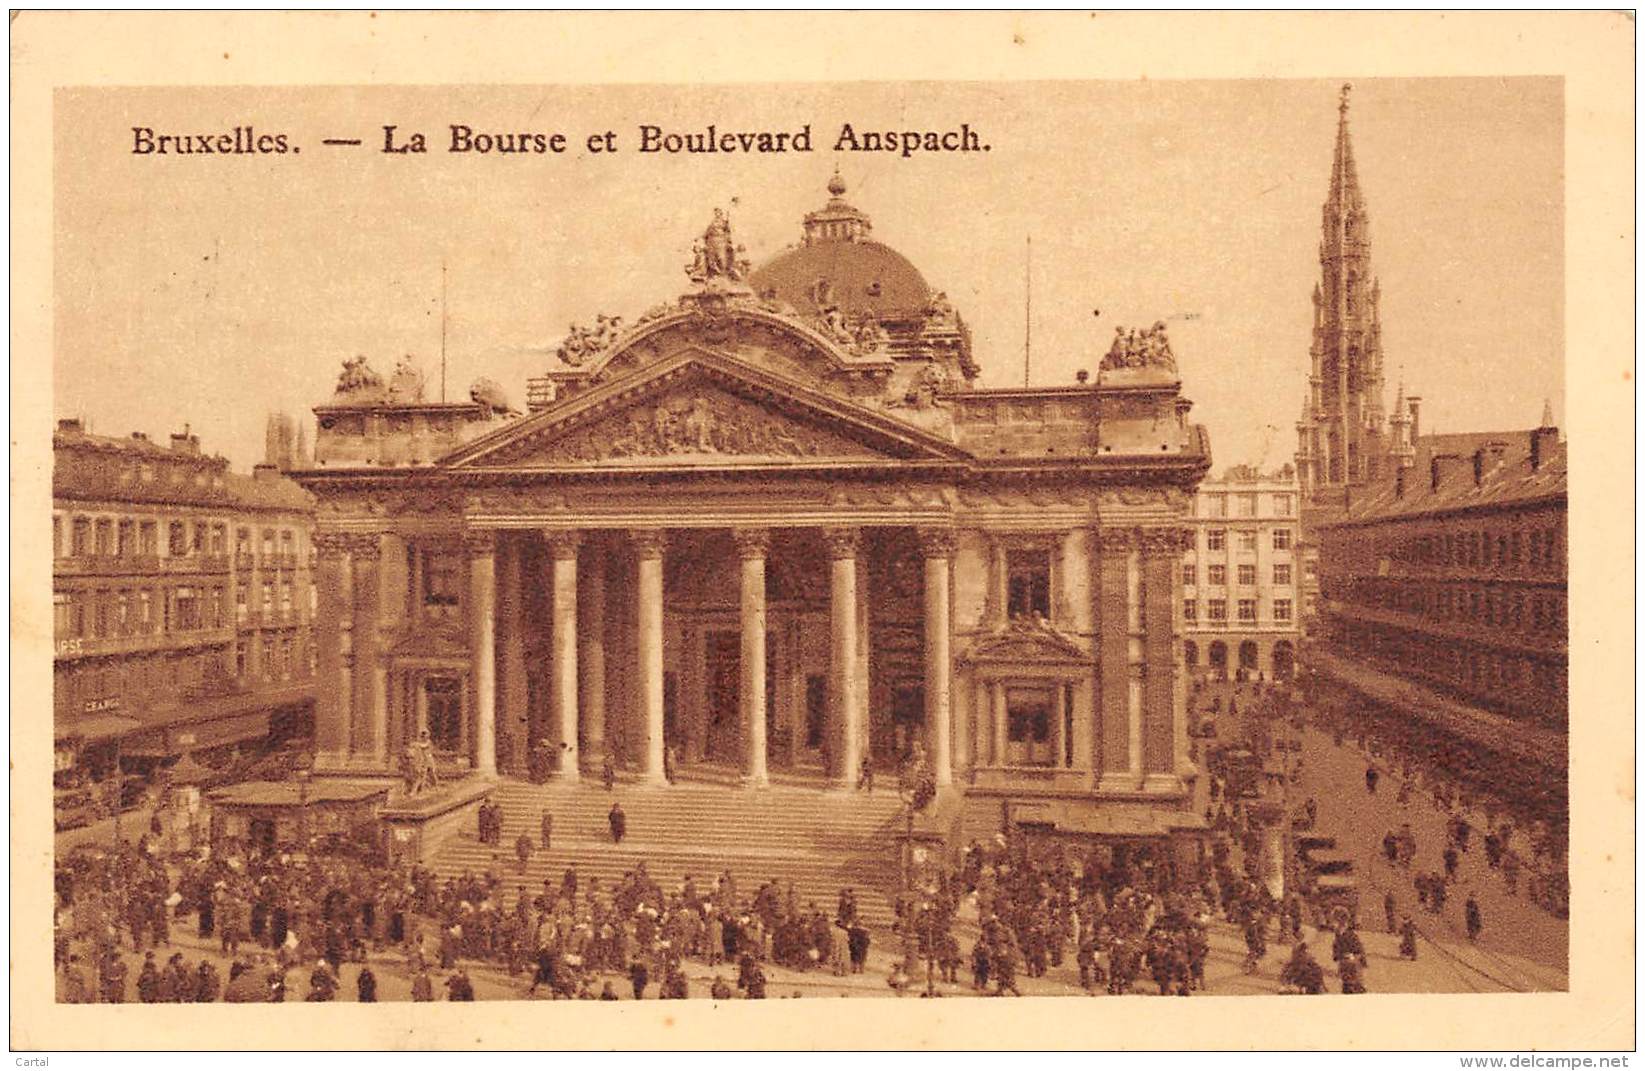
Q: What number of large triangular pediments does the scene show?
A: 1